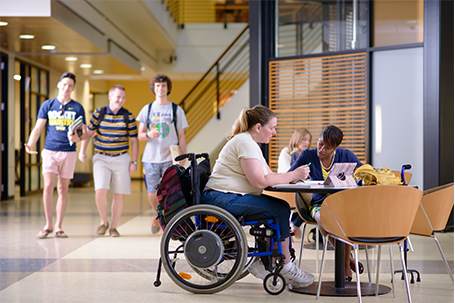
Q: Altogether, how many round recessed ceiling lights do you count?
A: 6